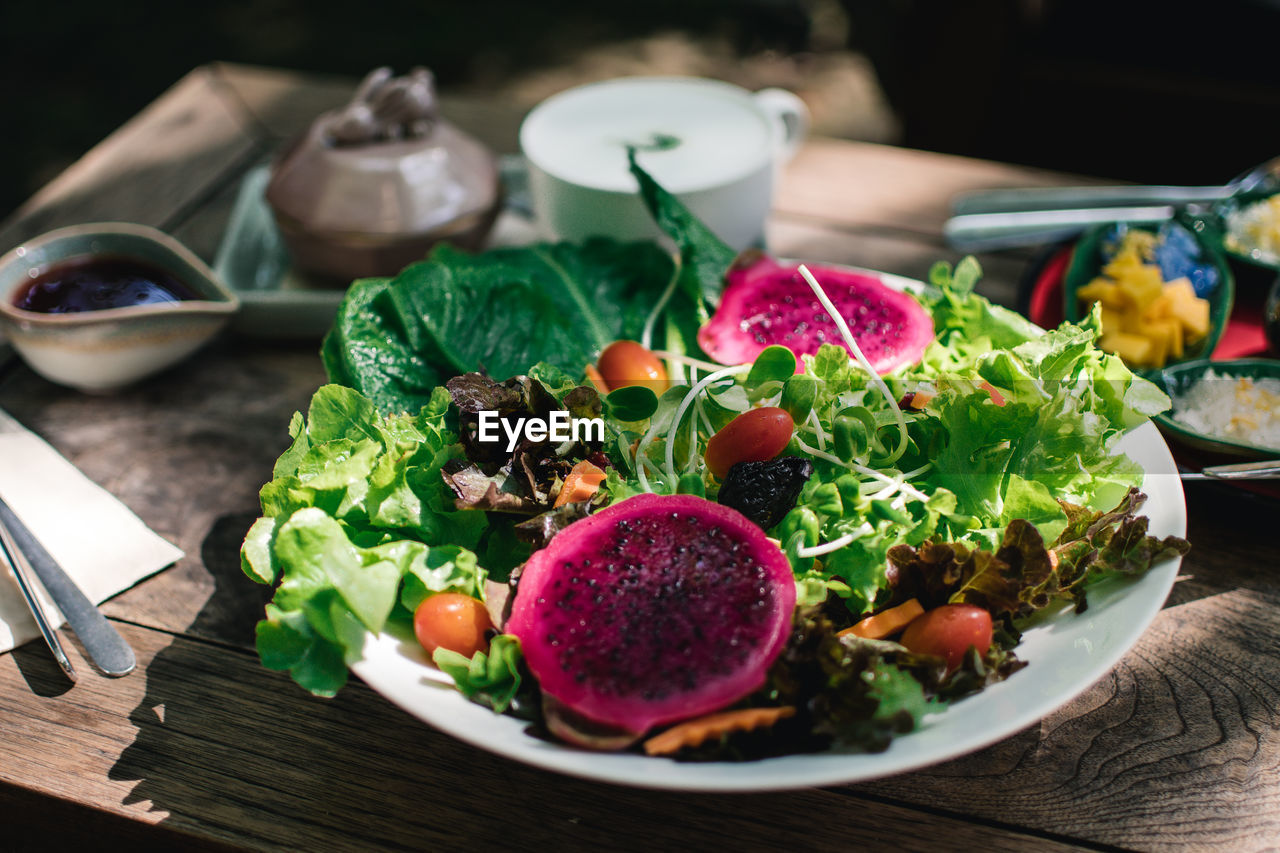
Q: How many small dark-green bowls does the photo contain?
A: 3